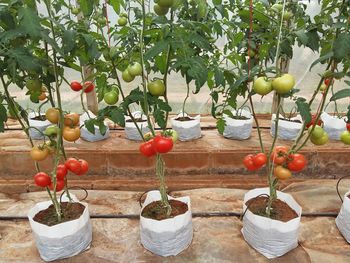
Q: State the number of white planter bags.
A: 11